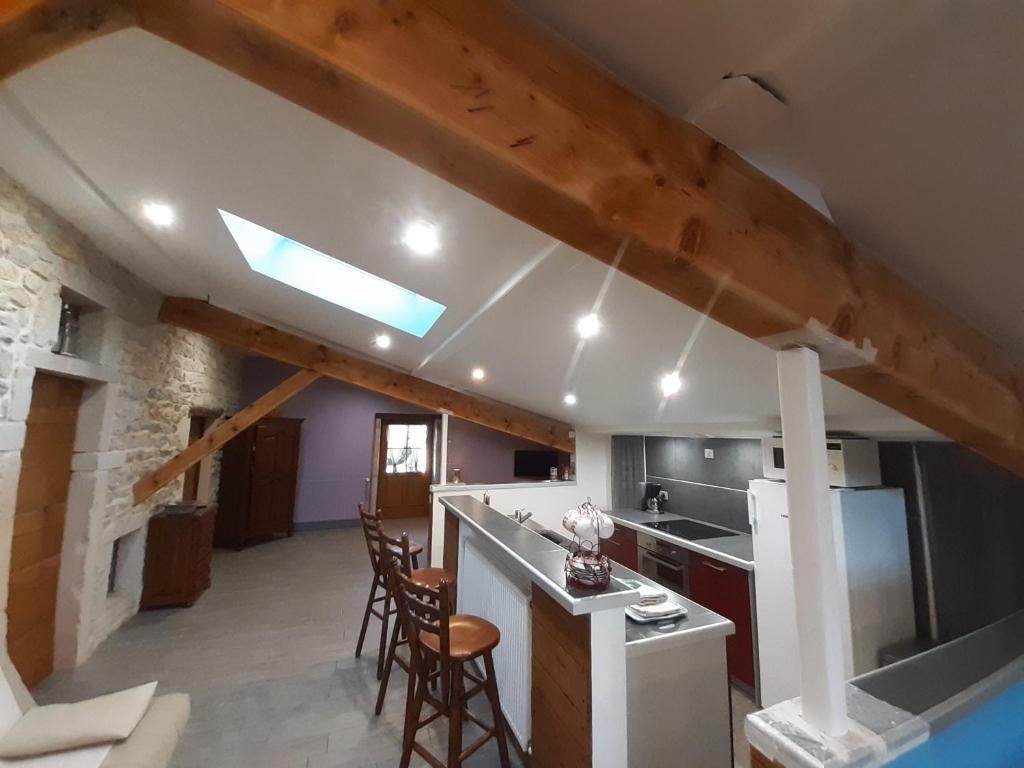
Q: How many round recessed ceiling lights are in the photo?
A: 7